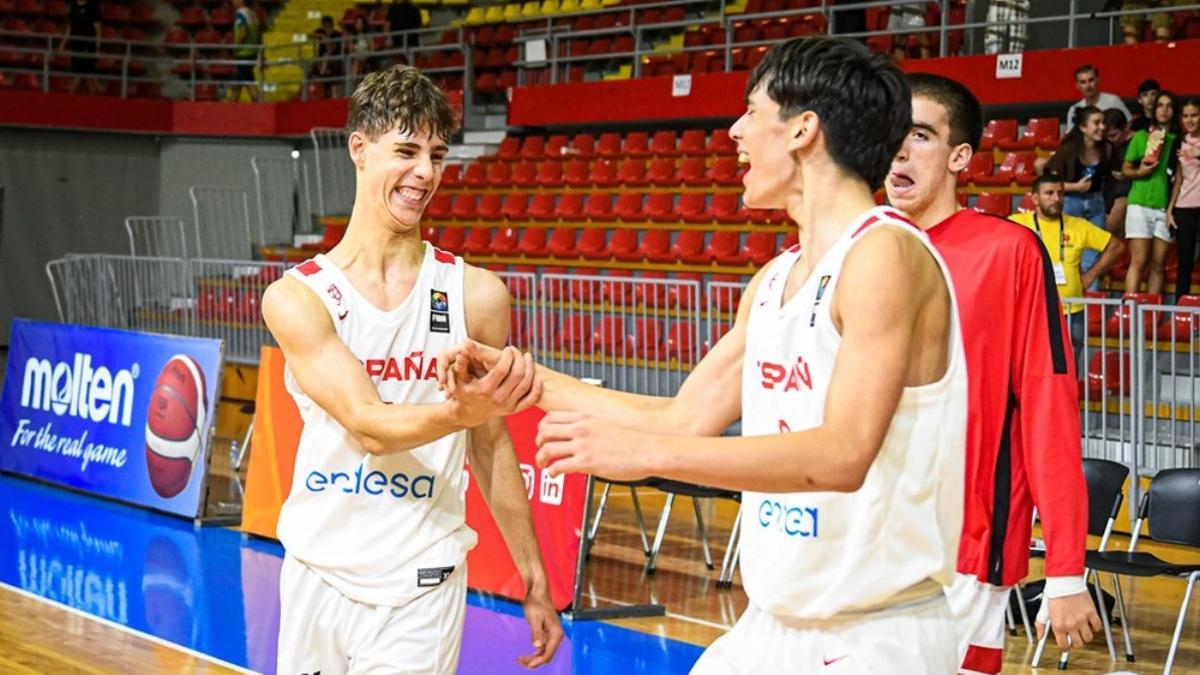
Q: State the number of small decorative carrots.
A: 0